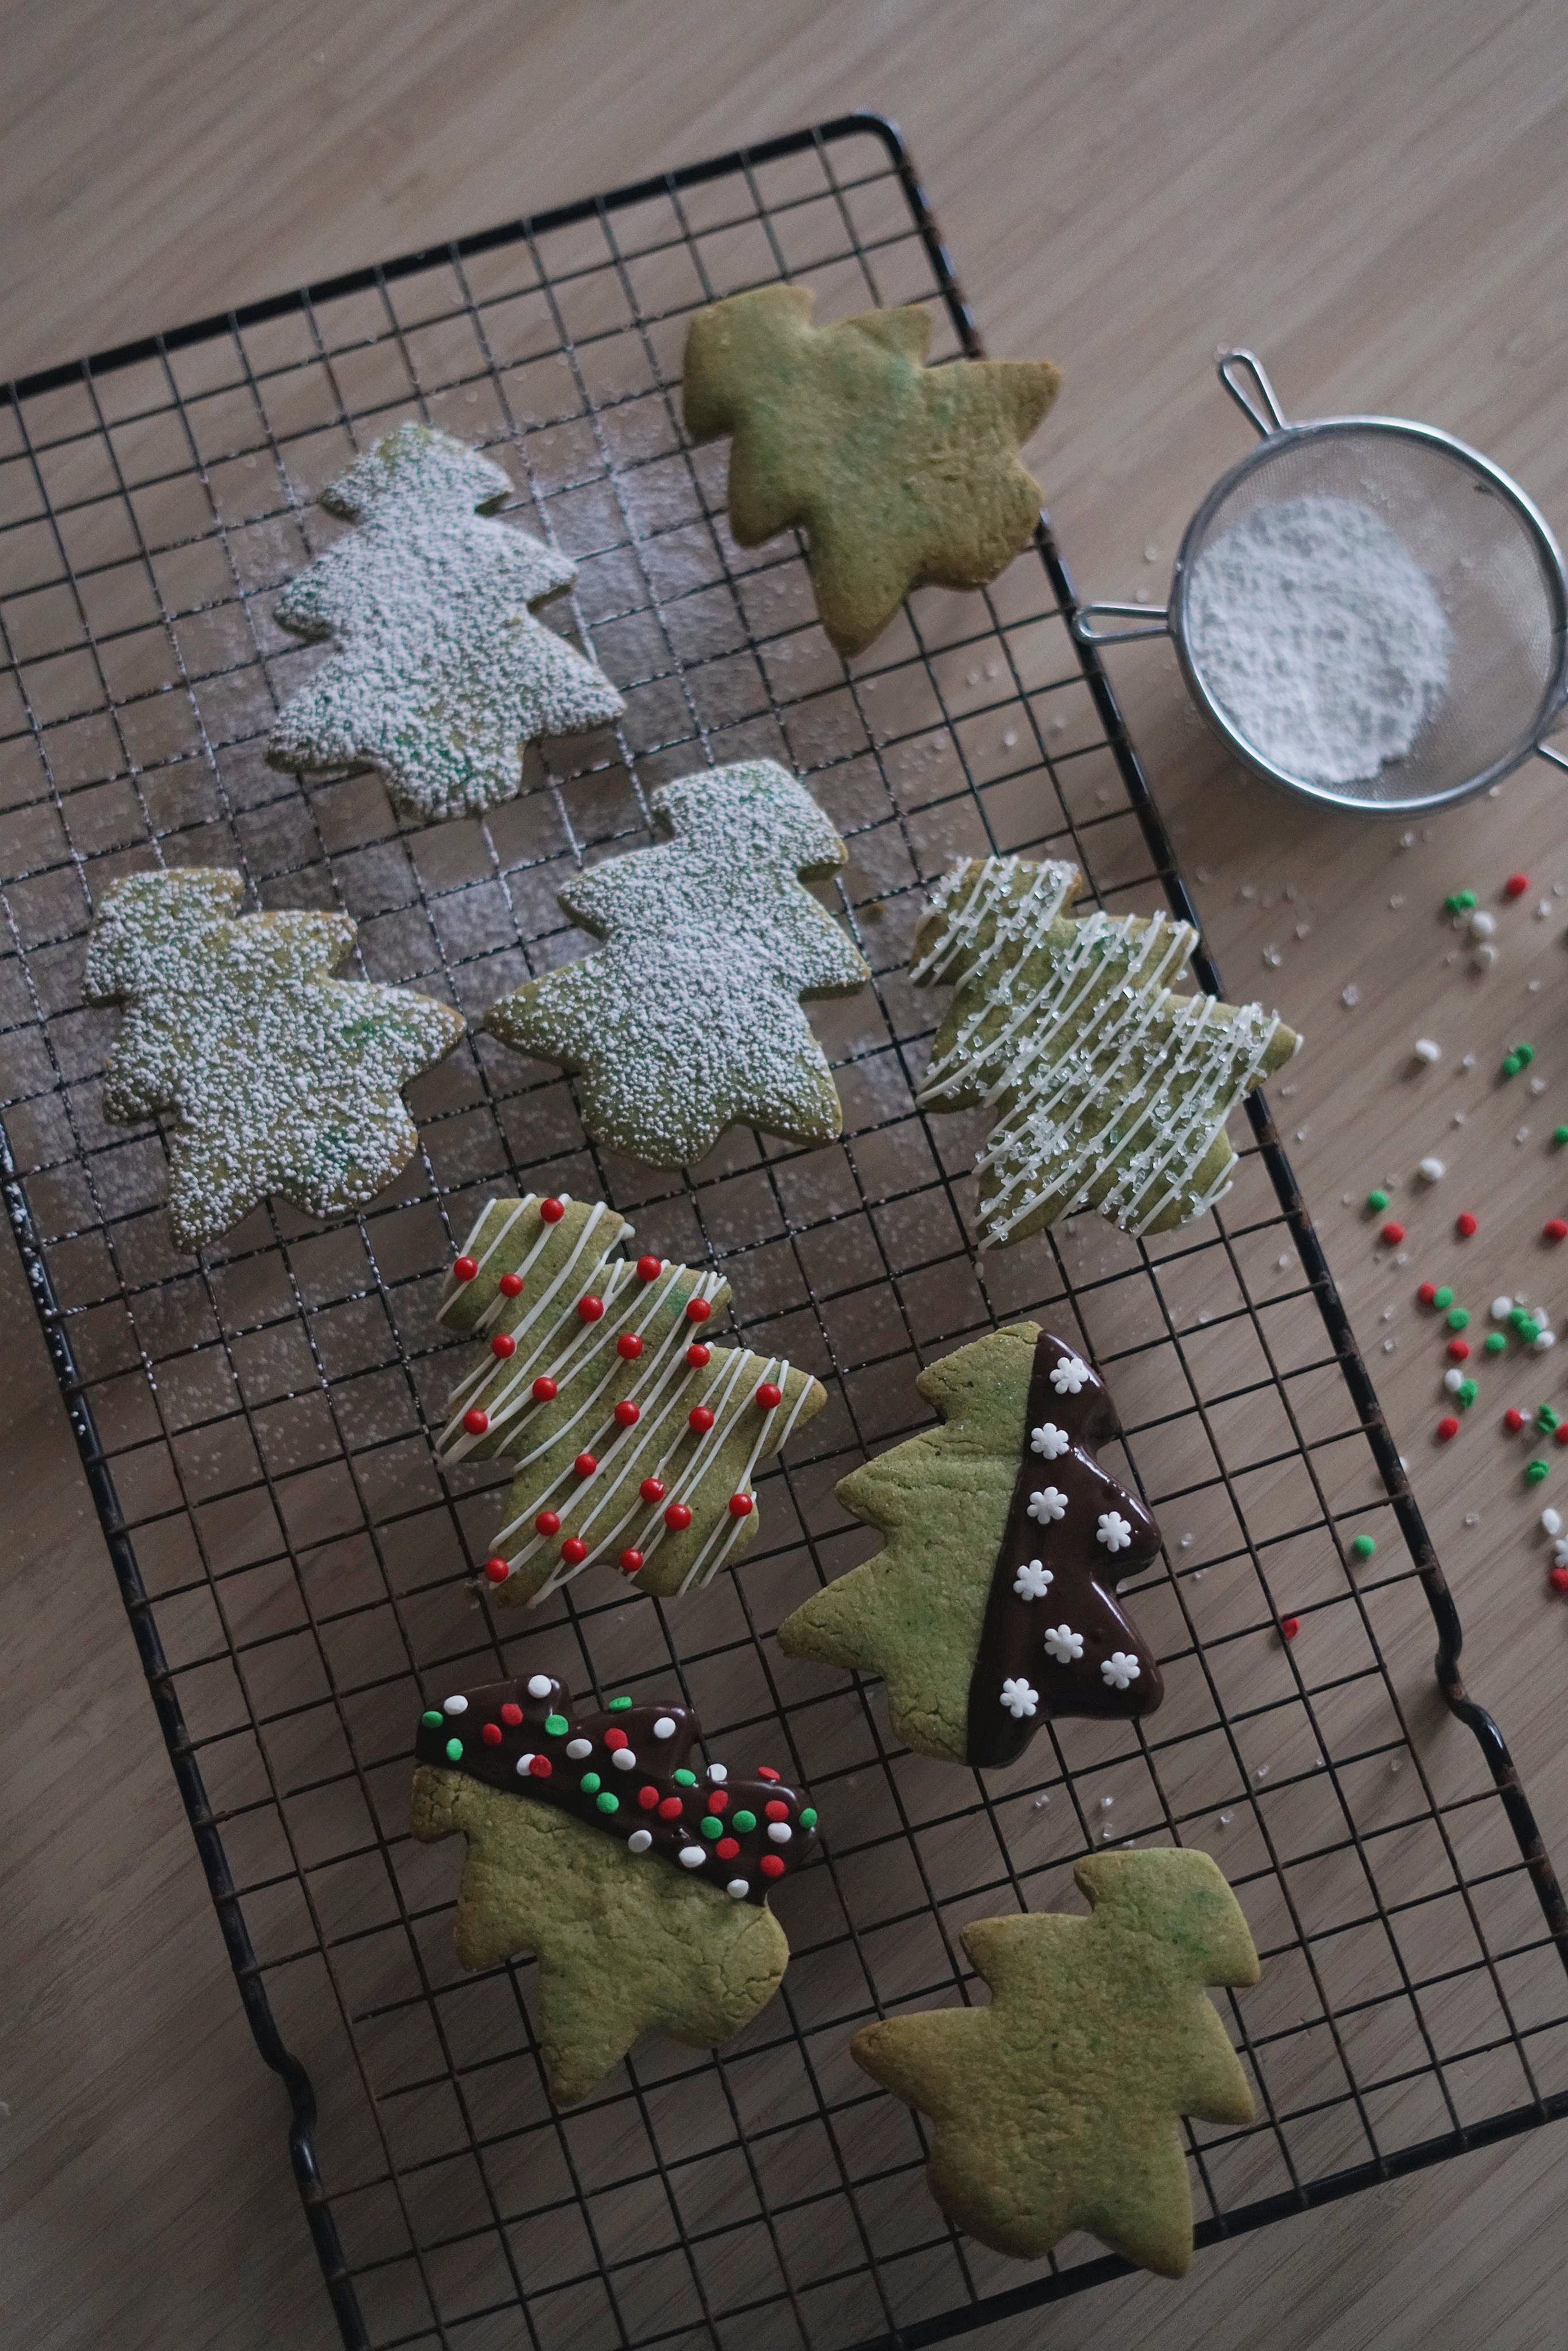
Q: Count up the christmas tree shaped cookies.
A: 9